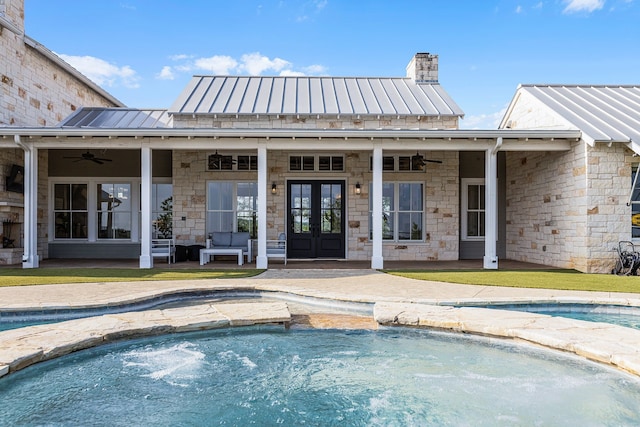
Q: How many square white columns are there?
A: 5